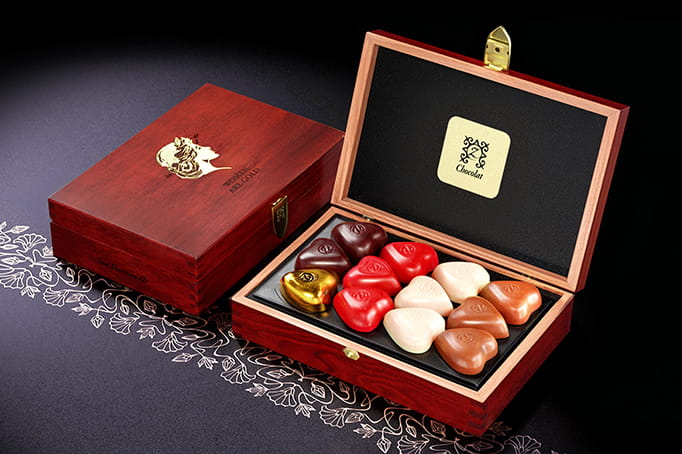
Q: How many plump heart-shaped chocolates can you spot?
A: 12